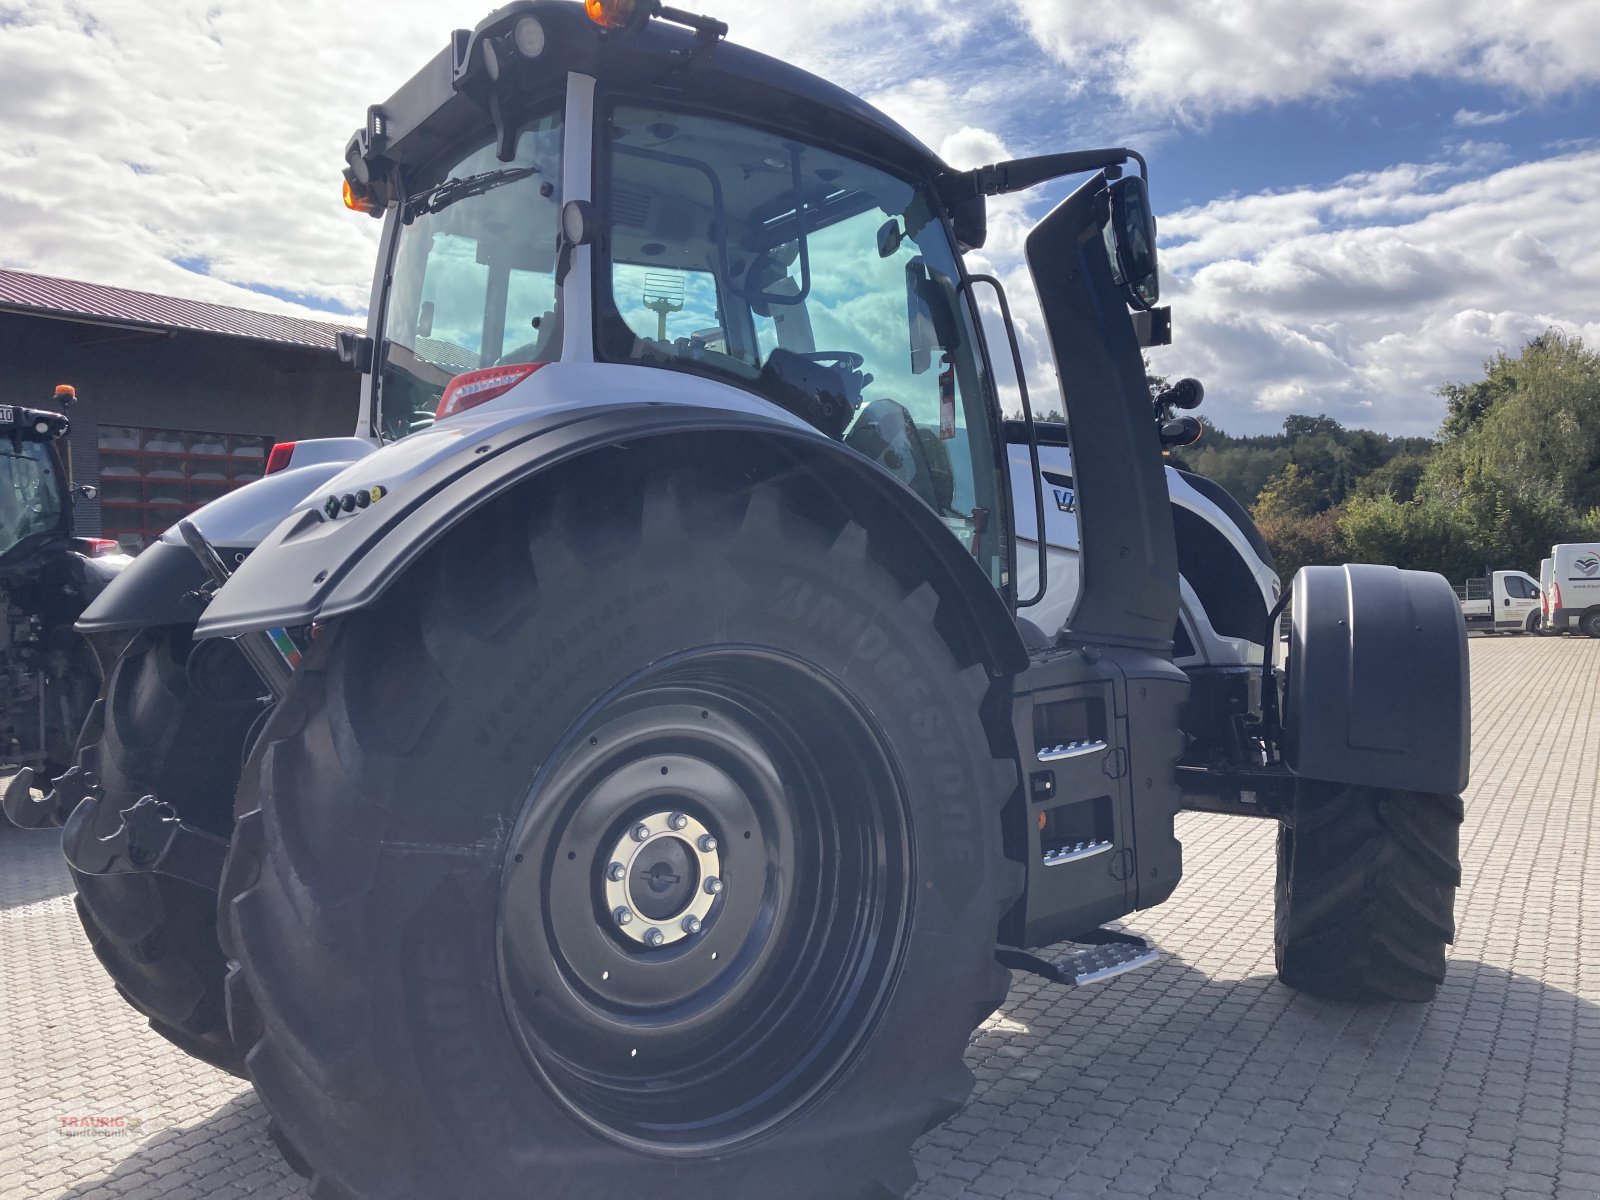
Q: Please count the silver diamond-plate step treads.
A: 3